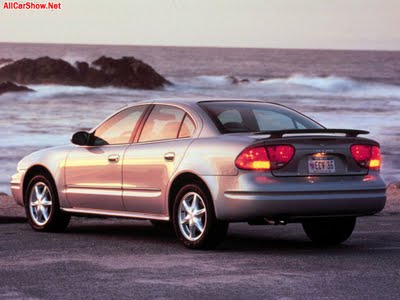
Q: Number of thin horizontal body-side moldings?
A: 2